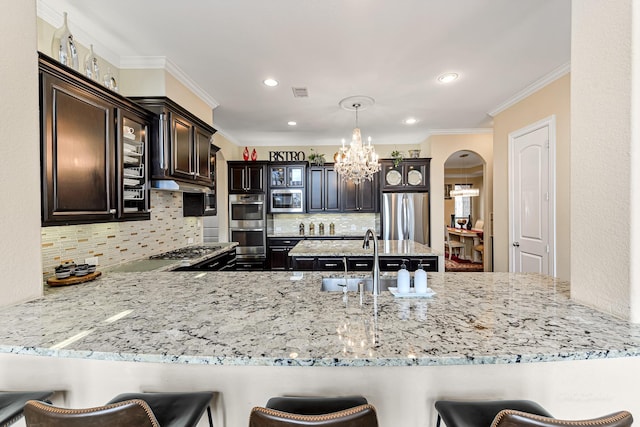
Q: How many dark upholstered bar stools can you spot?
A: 4